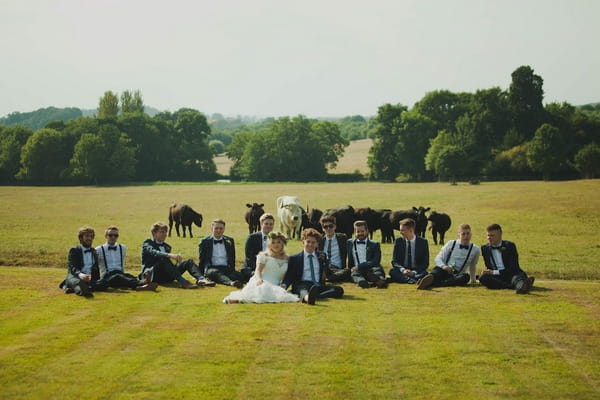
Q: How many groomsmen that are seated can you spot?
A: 10